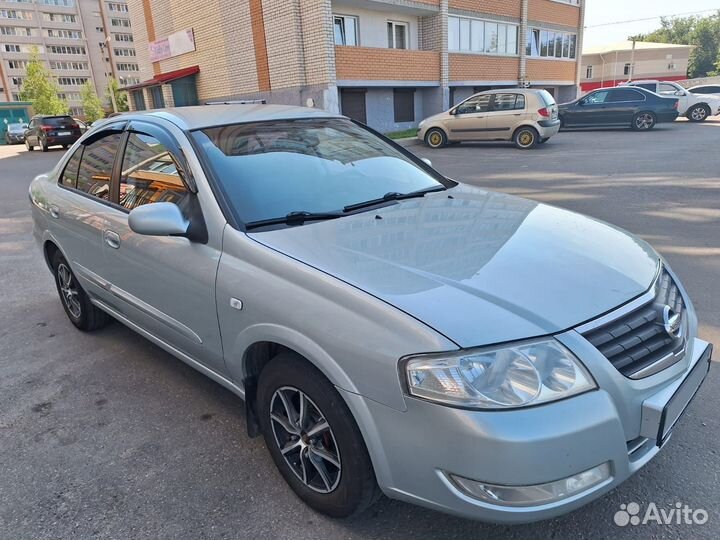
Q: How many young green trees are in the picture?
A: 3